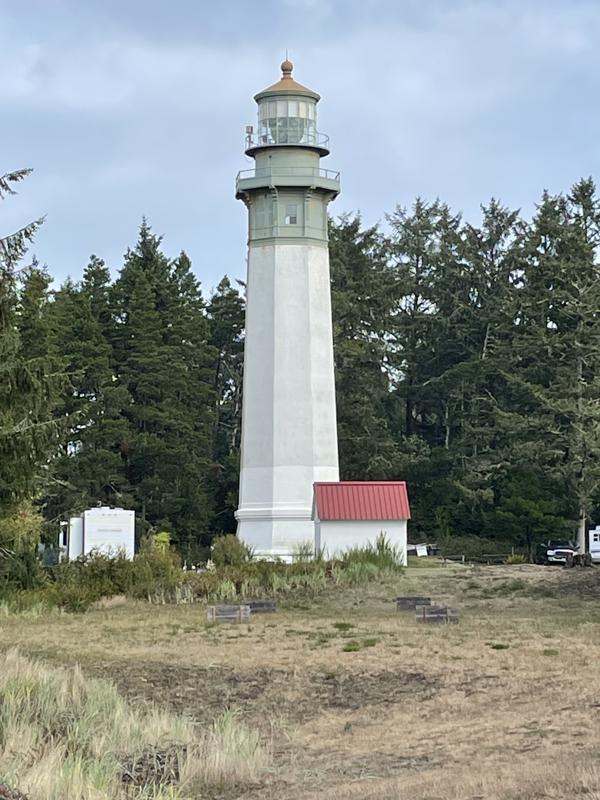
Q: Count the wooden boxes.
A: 4